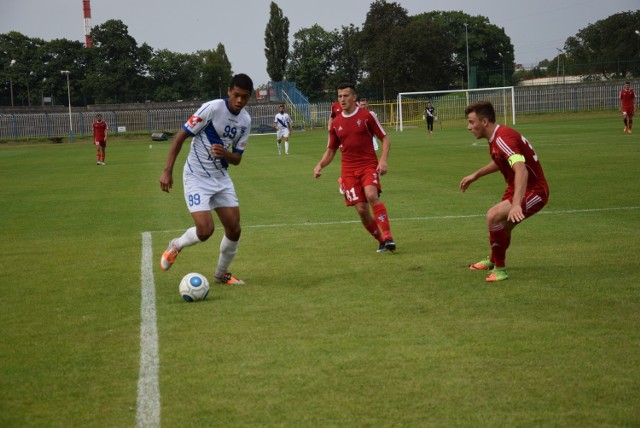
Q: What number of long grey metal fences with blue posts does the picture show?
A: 1